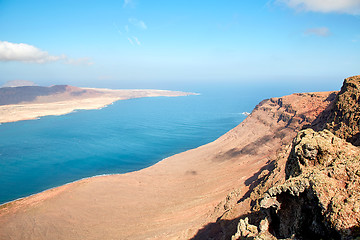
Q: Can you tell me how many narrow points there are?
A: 1